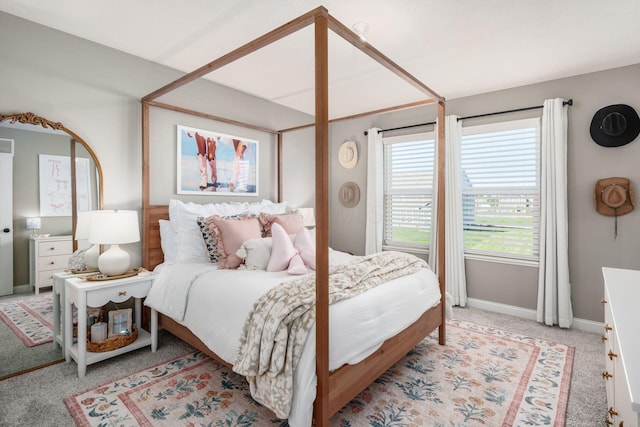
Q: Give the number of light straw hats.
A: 2